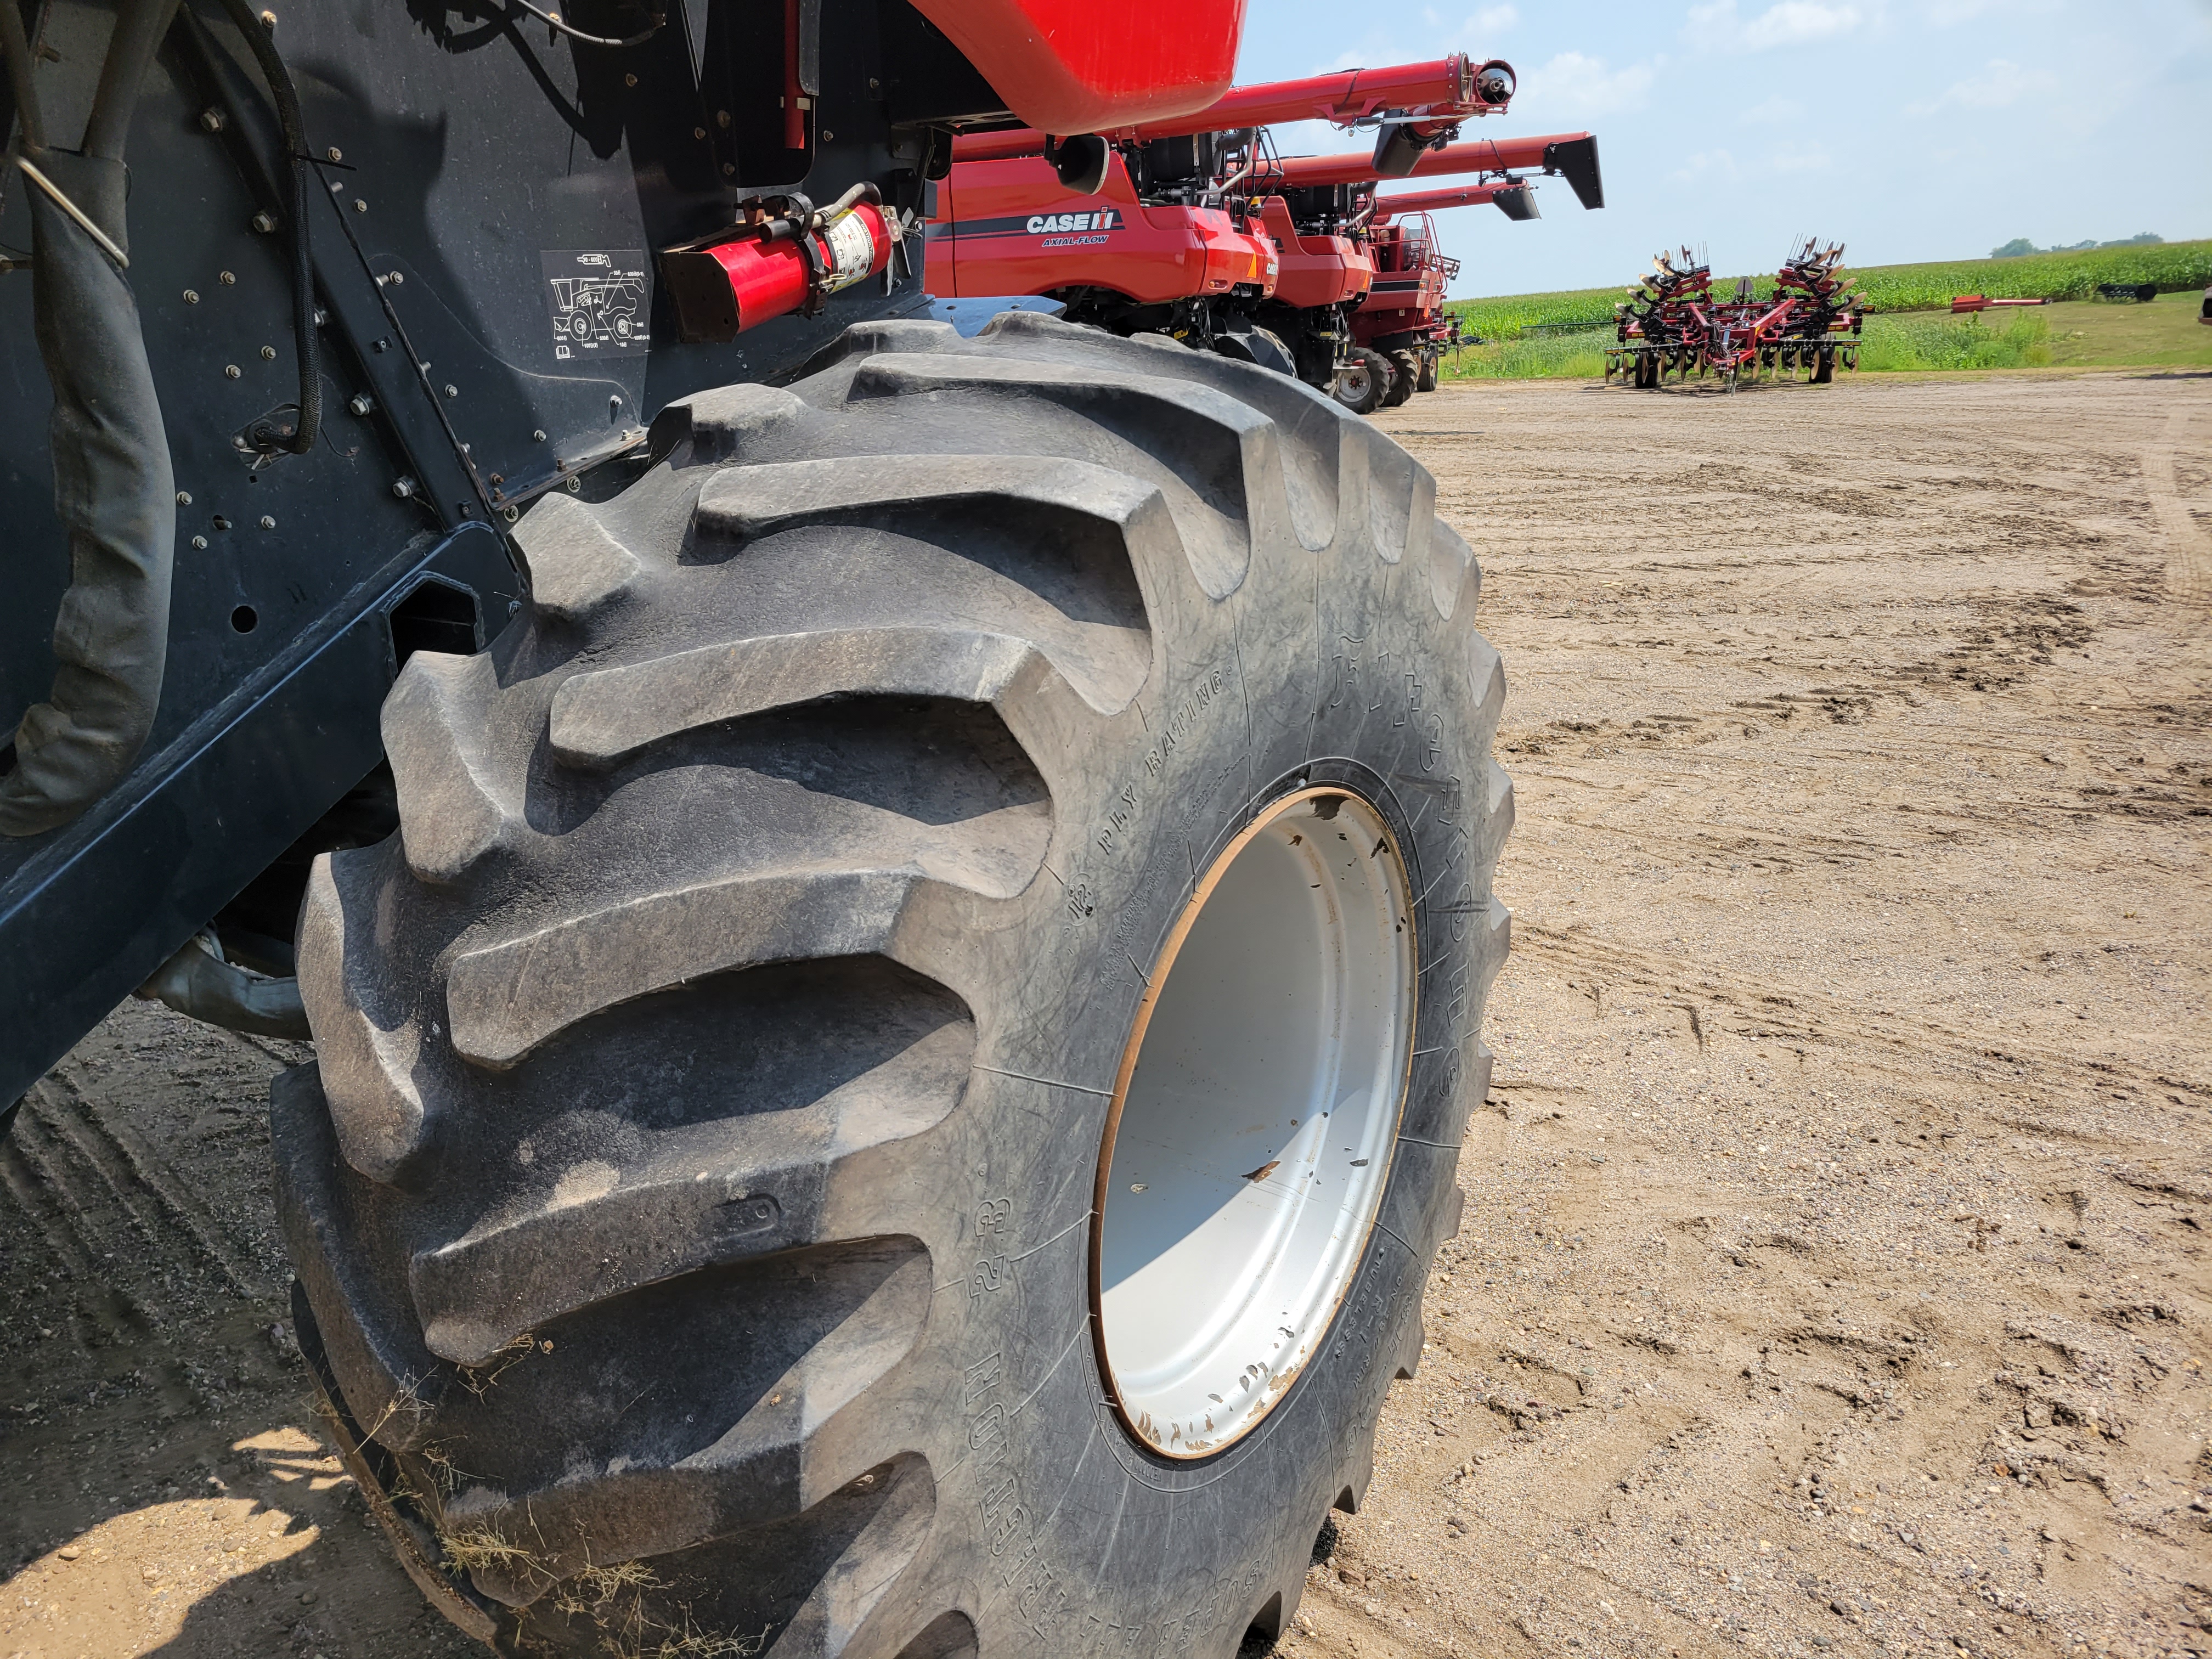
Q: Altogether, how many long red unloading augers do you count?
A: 3